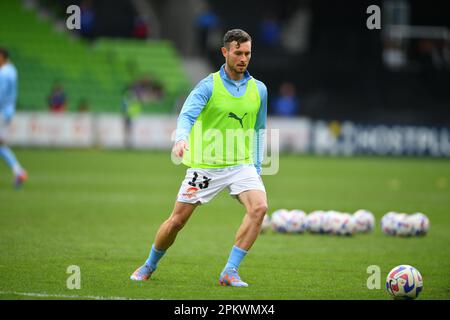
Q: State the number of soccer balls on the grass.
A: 11